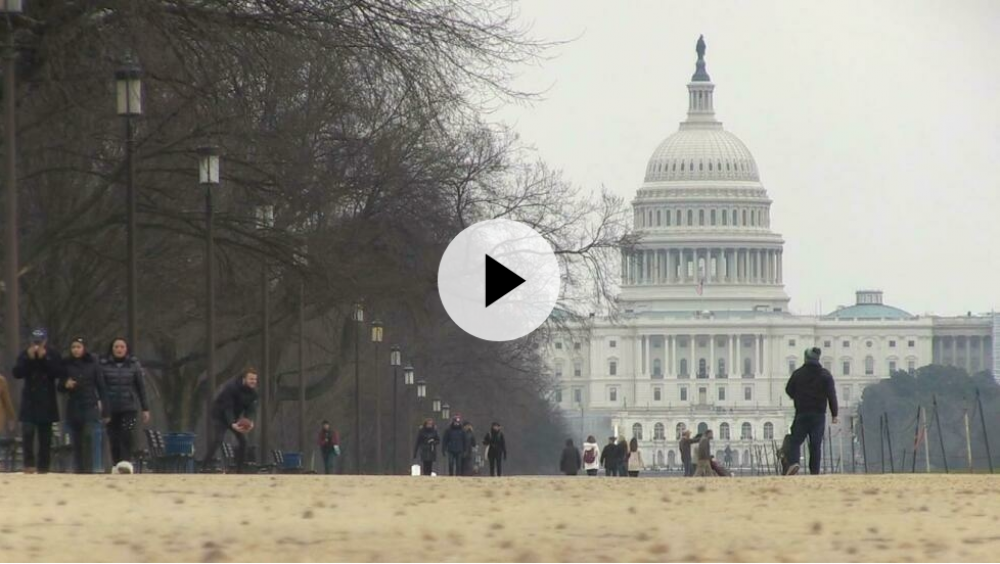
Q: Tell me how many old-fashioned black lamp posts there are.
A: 12